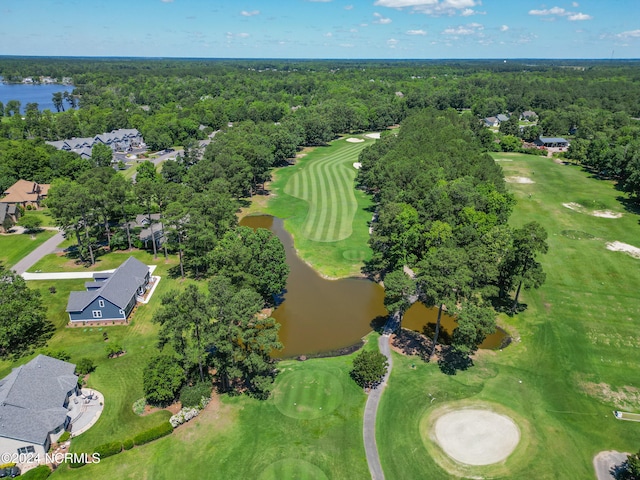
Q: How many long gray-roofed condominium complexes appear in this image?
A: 1